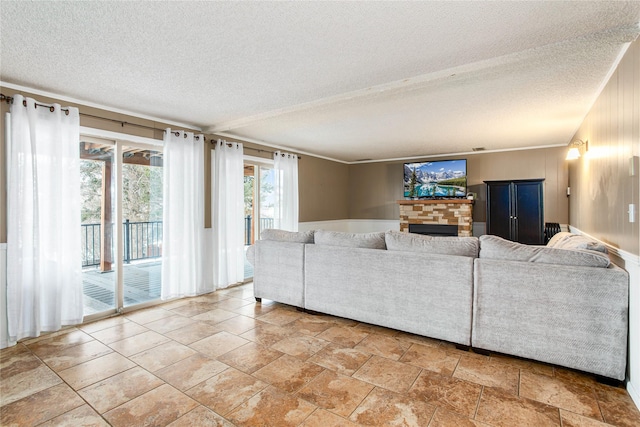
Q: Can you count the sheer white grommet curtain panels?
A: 4